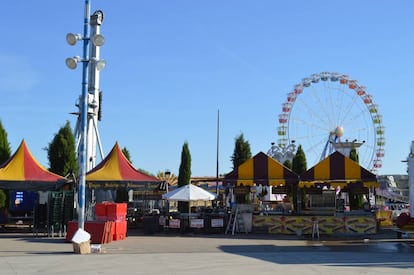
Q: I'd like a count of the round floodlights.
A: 4